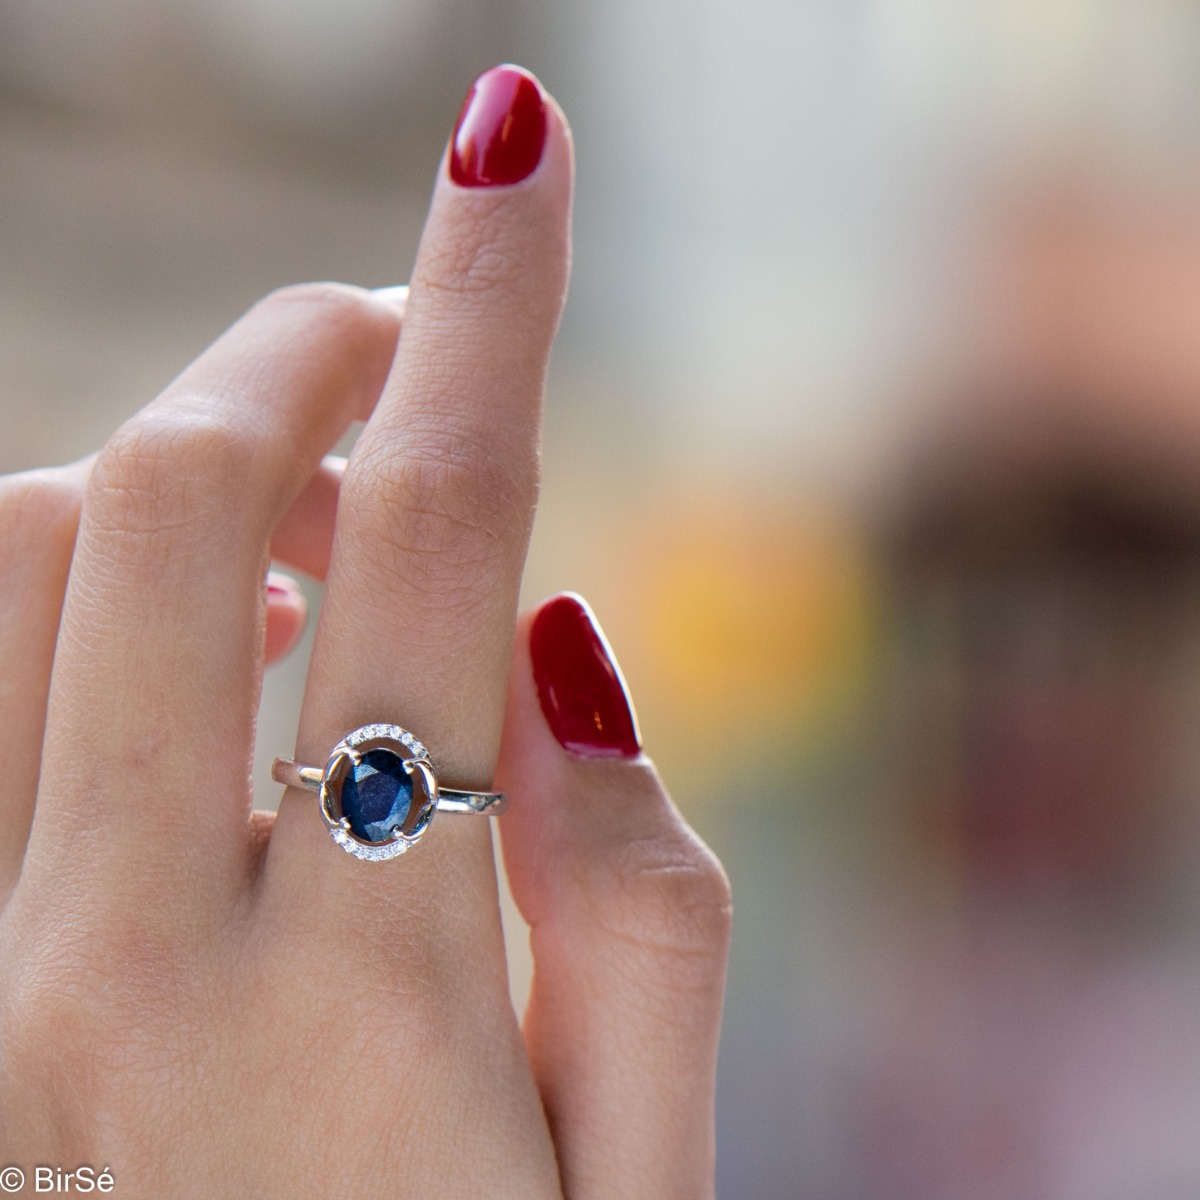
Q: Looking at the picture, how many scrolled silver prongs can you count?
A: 4